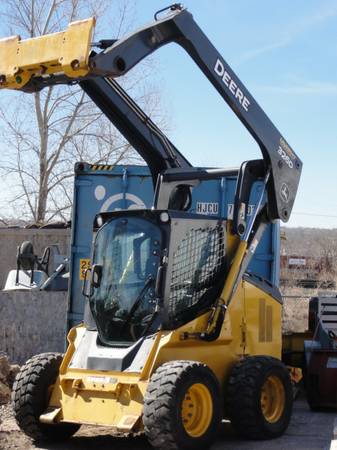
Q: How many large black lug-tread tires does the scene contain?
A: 3